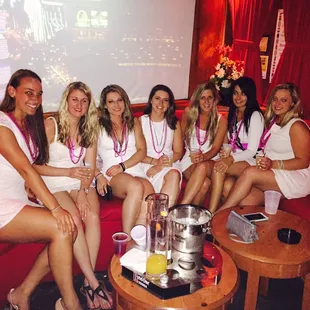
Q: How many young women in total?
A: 7